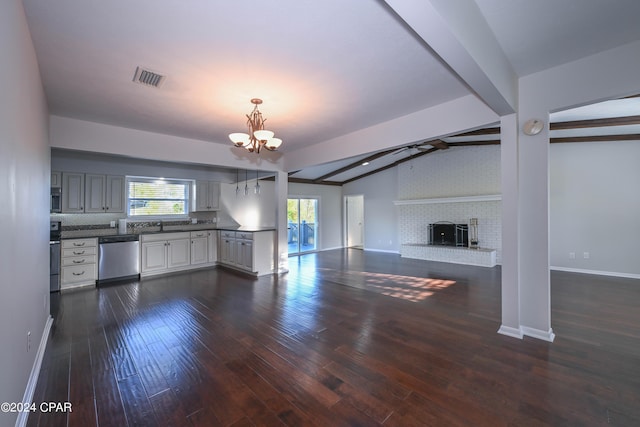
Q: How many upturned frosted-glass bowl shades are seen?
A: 4